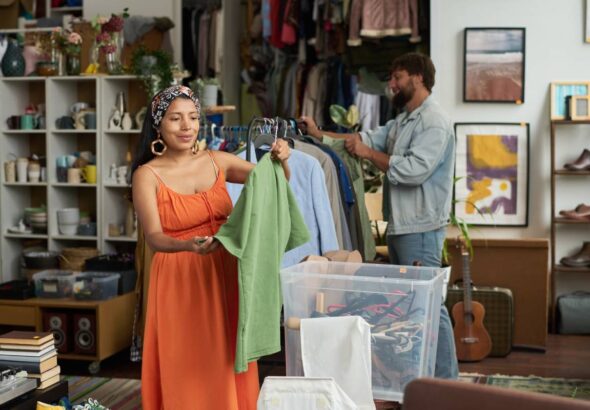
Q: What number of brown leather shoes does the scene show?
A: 3